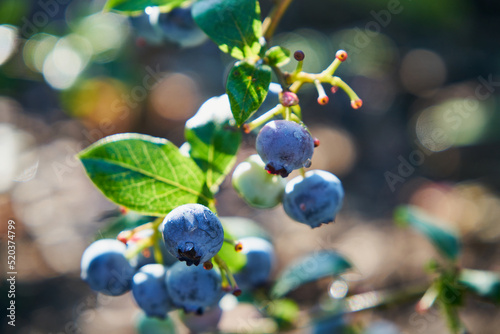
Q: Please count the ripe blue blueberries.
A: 7